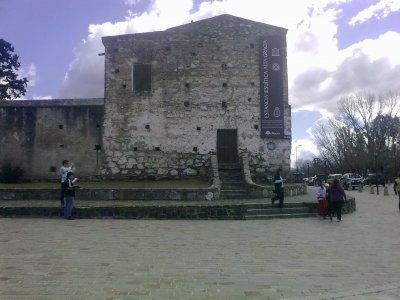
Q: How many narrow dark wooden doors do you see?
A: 1